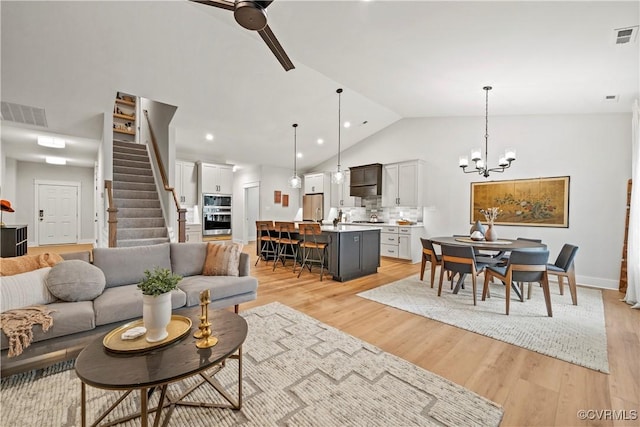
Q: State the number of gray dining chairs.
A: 6